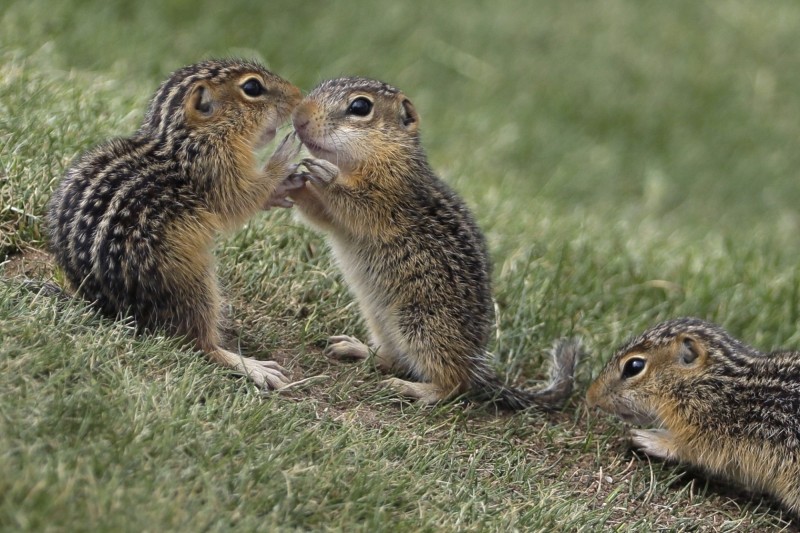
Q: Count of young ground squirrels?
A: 3